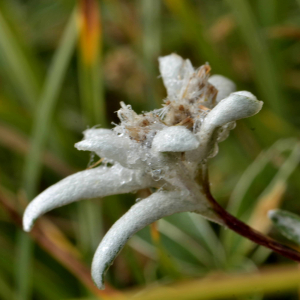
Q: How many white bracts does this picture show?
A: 7